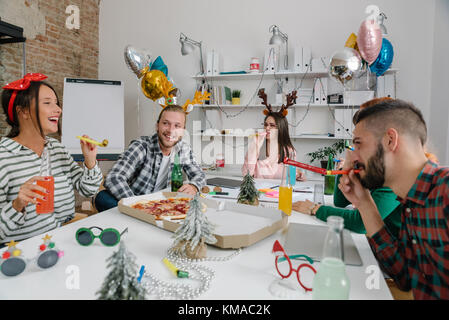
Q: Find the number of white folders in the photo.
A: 12